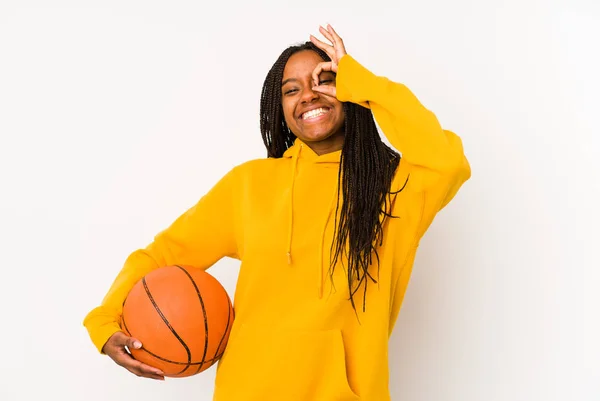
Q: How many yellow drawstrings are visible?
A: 2